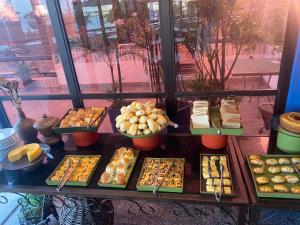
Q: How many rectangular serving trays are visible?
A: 7